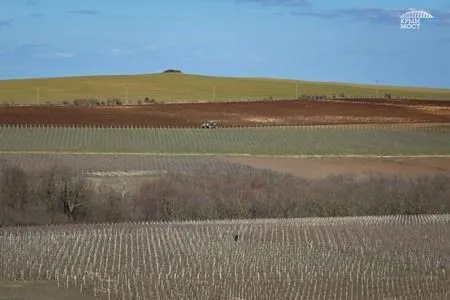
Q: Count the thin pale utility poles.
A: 5